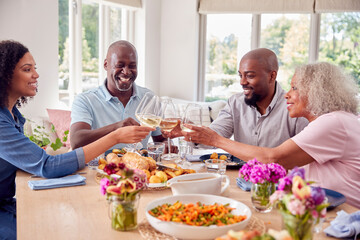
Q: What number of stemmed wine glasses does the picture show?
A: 4